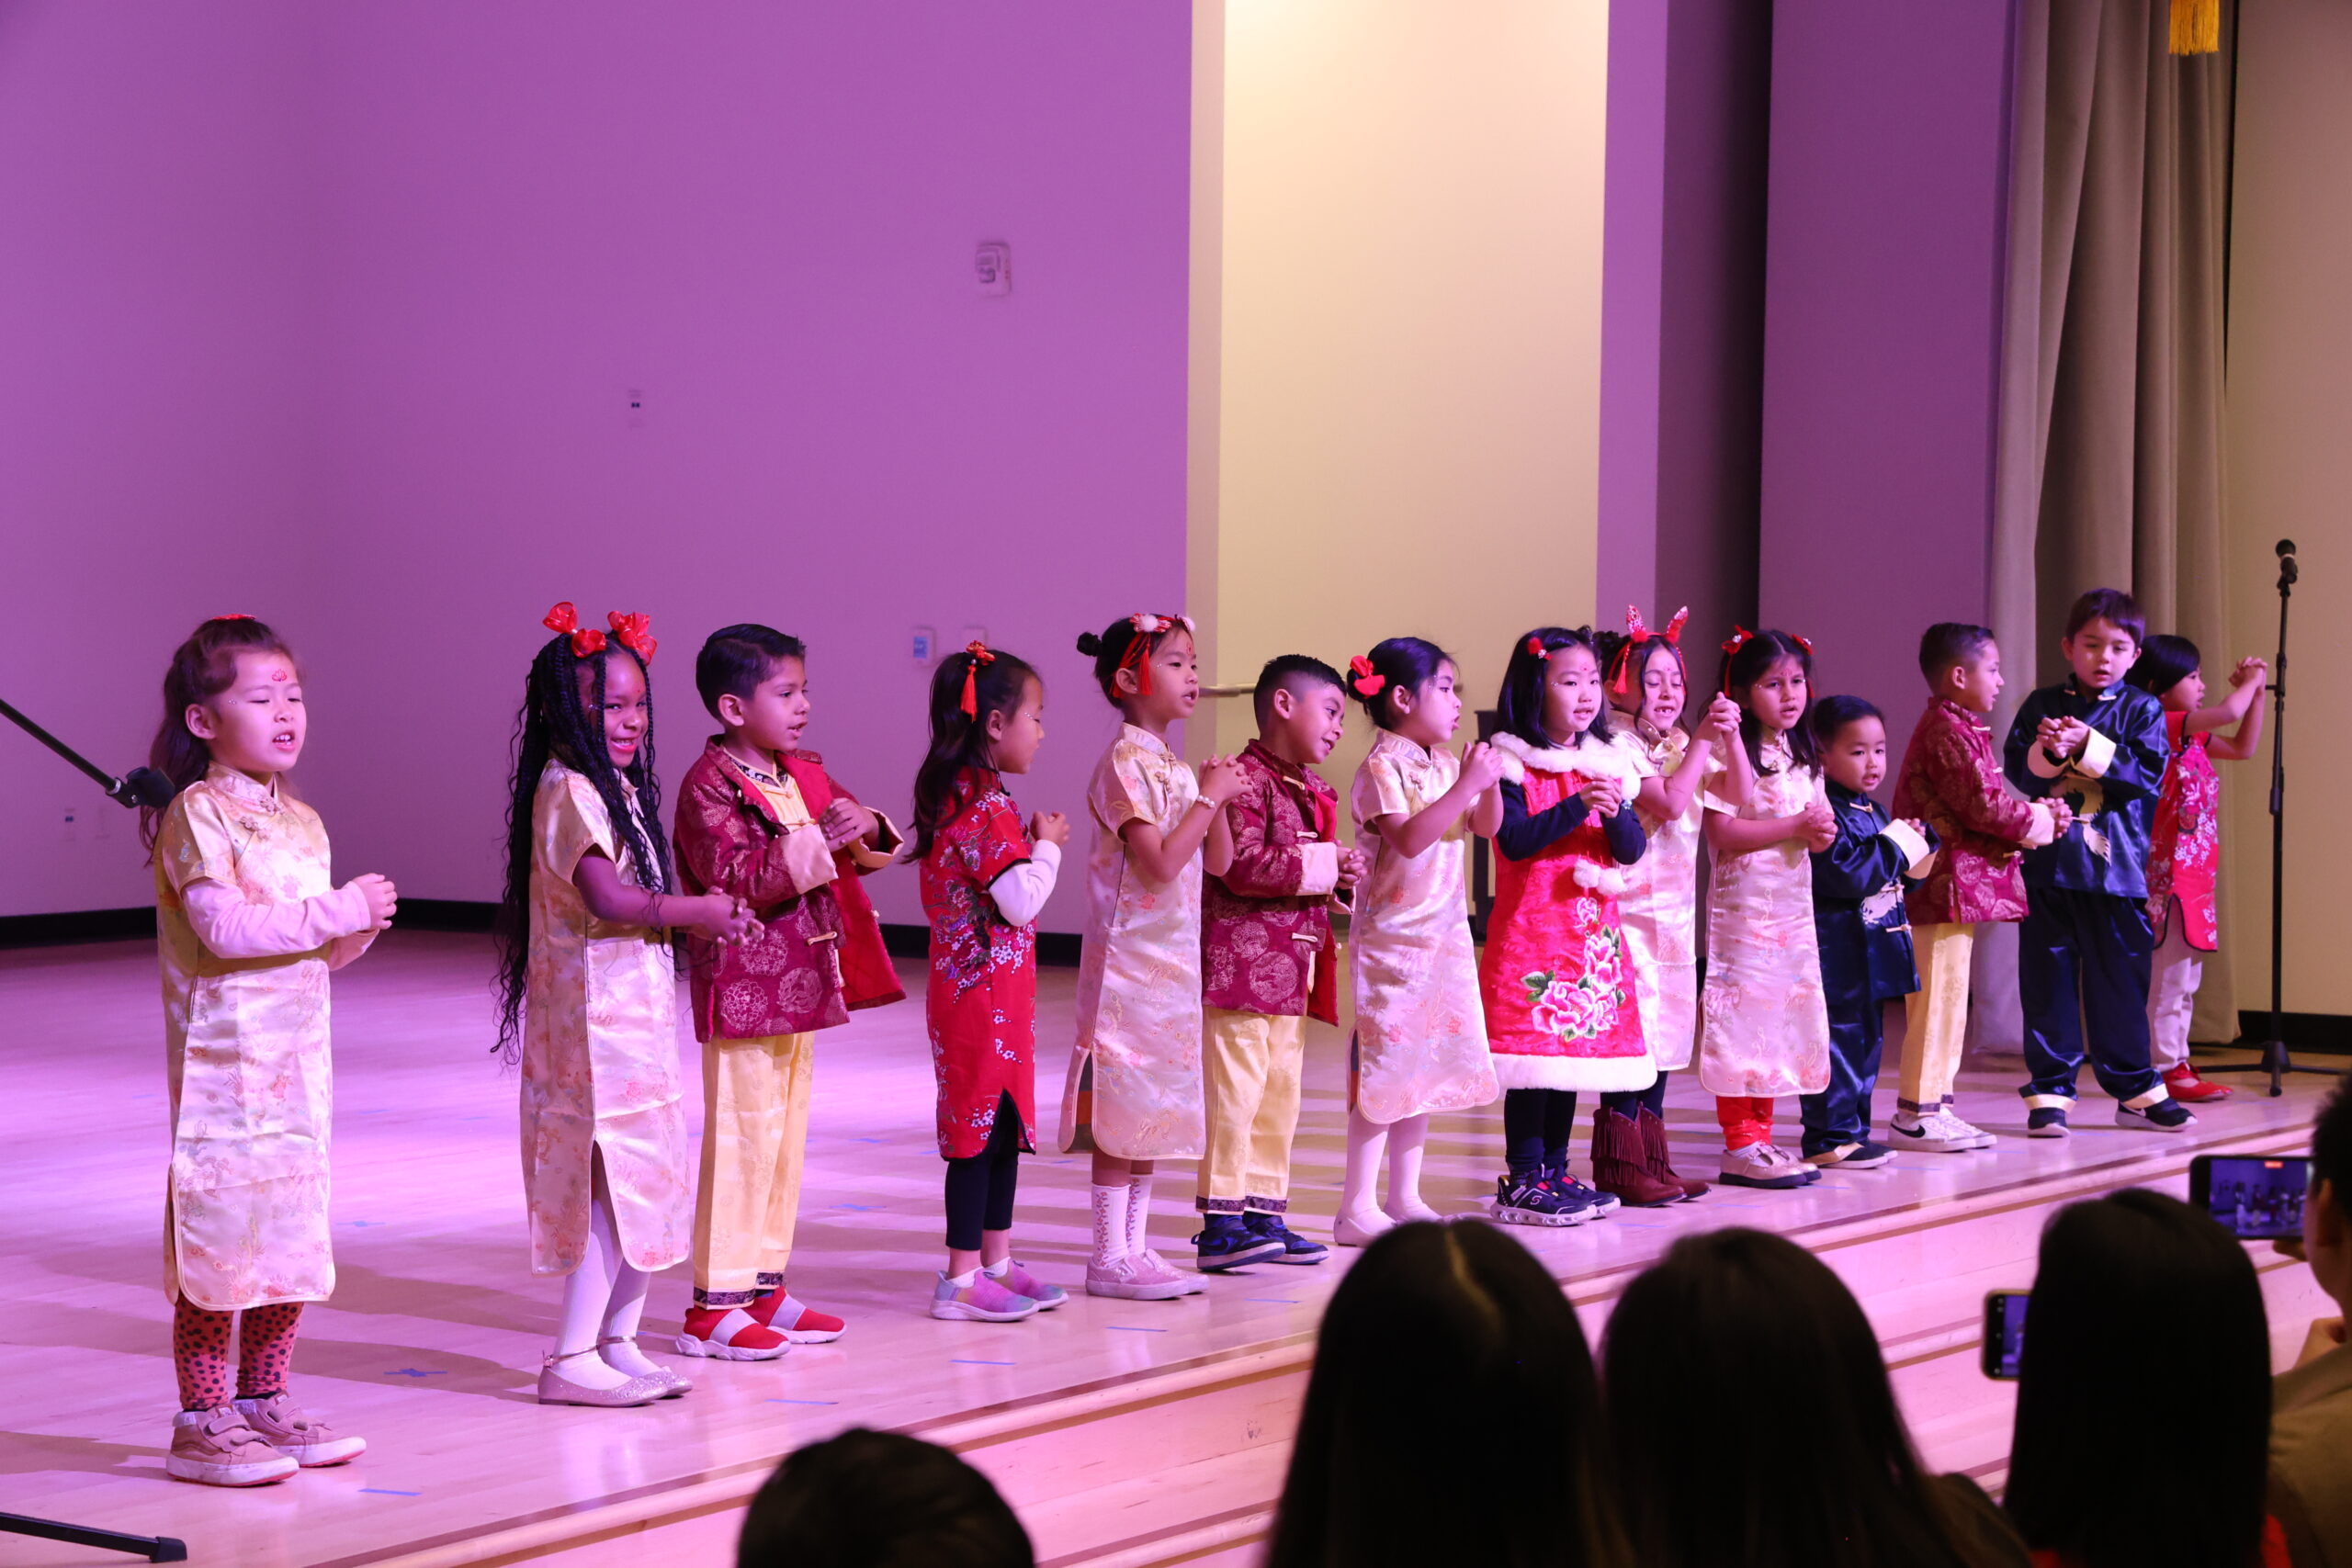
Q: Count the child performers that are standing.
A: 14